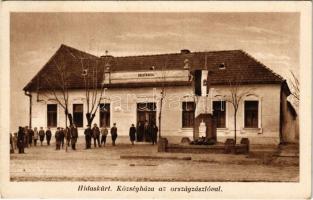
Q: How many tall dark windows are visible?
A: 6